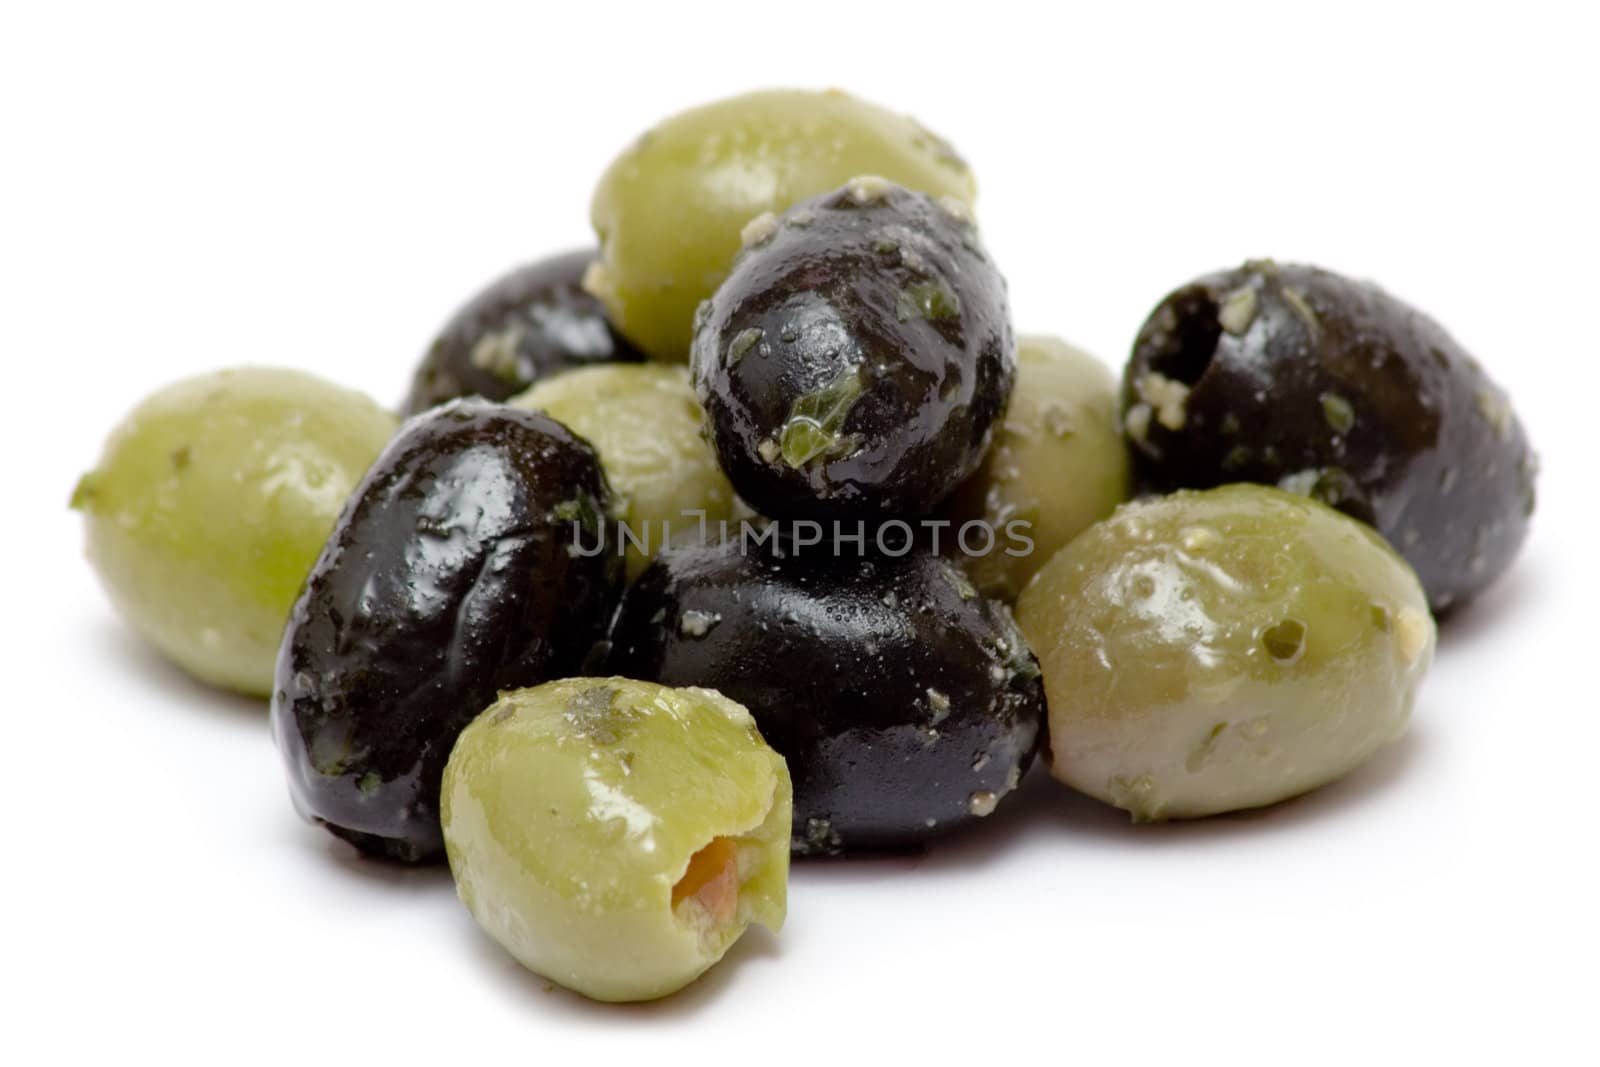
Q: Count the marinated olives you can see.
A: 11